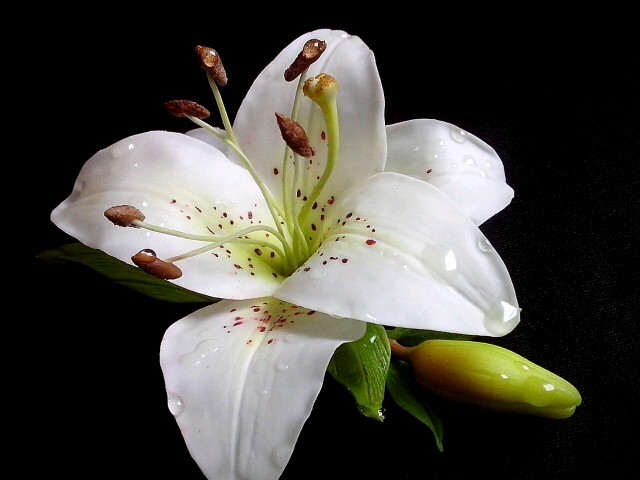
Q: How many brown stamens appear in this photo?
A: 6